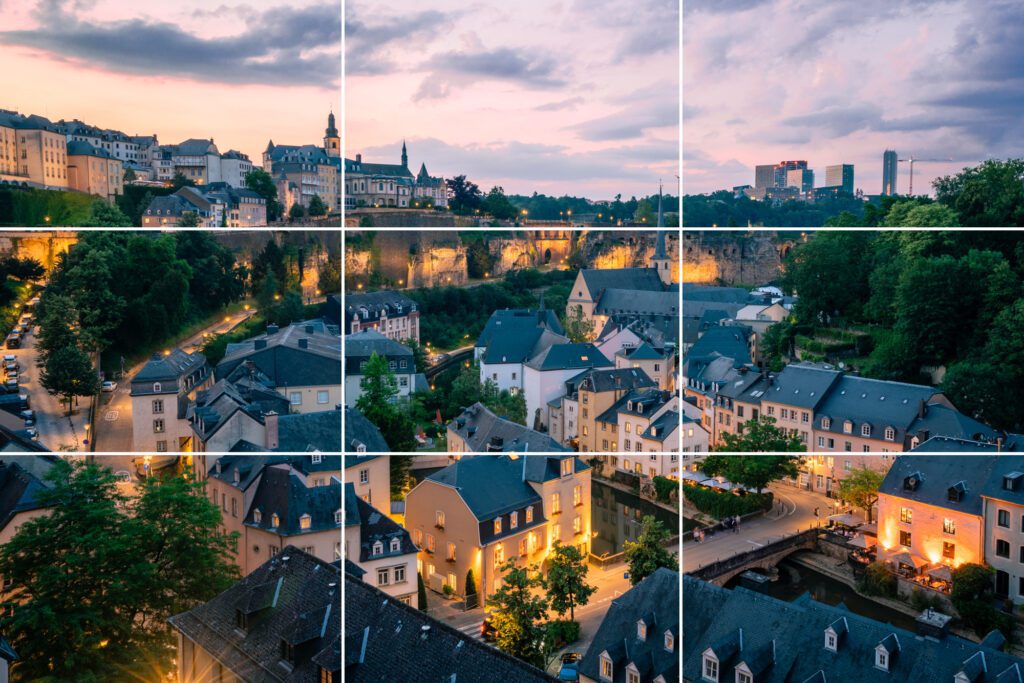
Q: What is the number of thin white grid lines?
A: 4